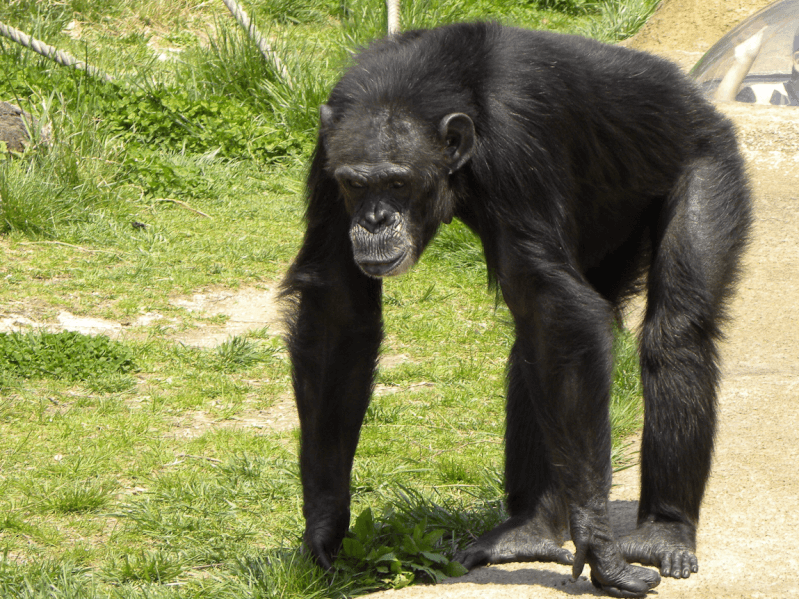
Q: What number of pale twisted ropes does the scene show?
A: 3